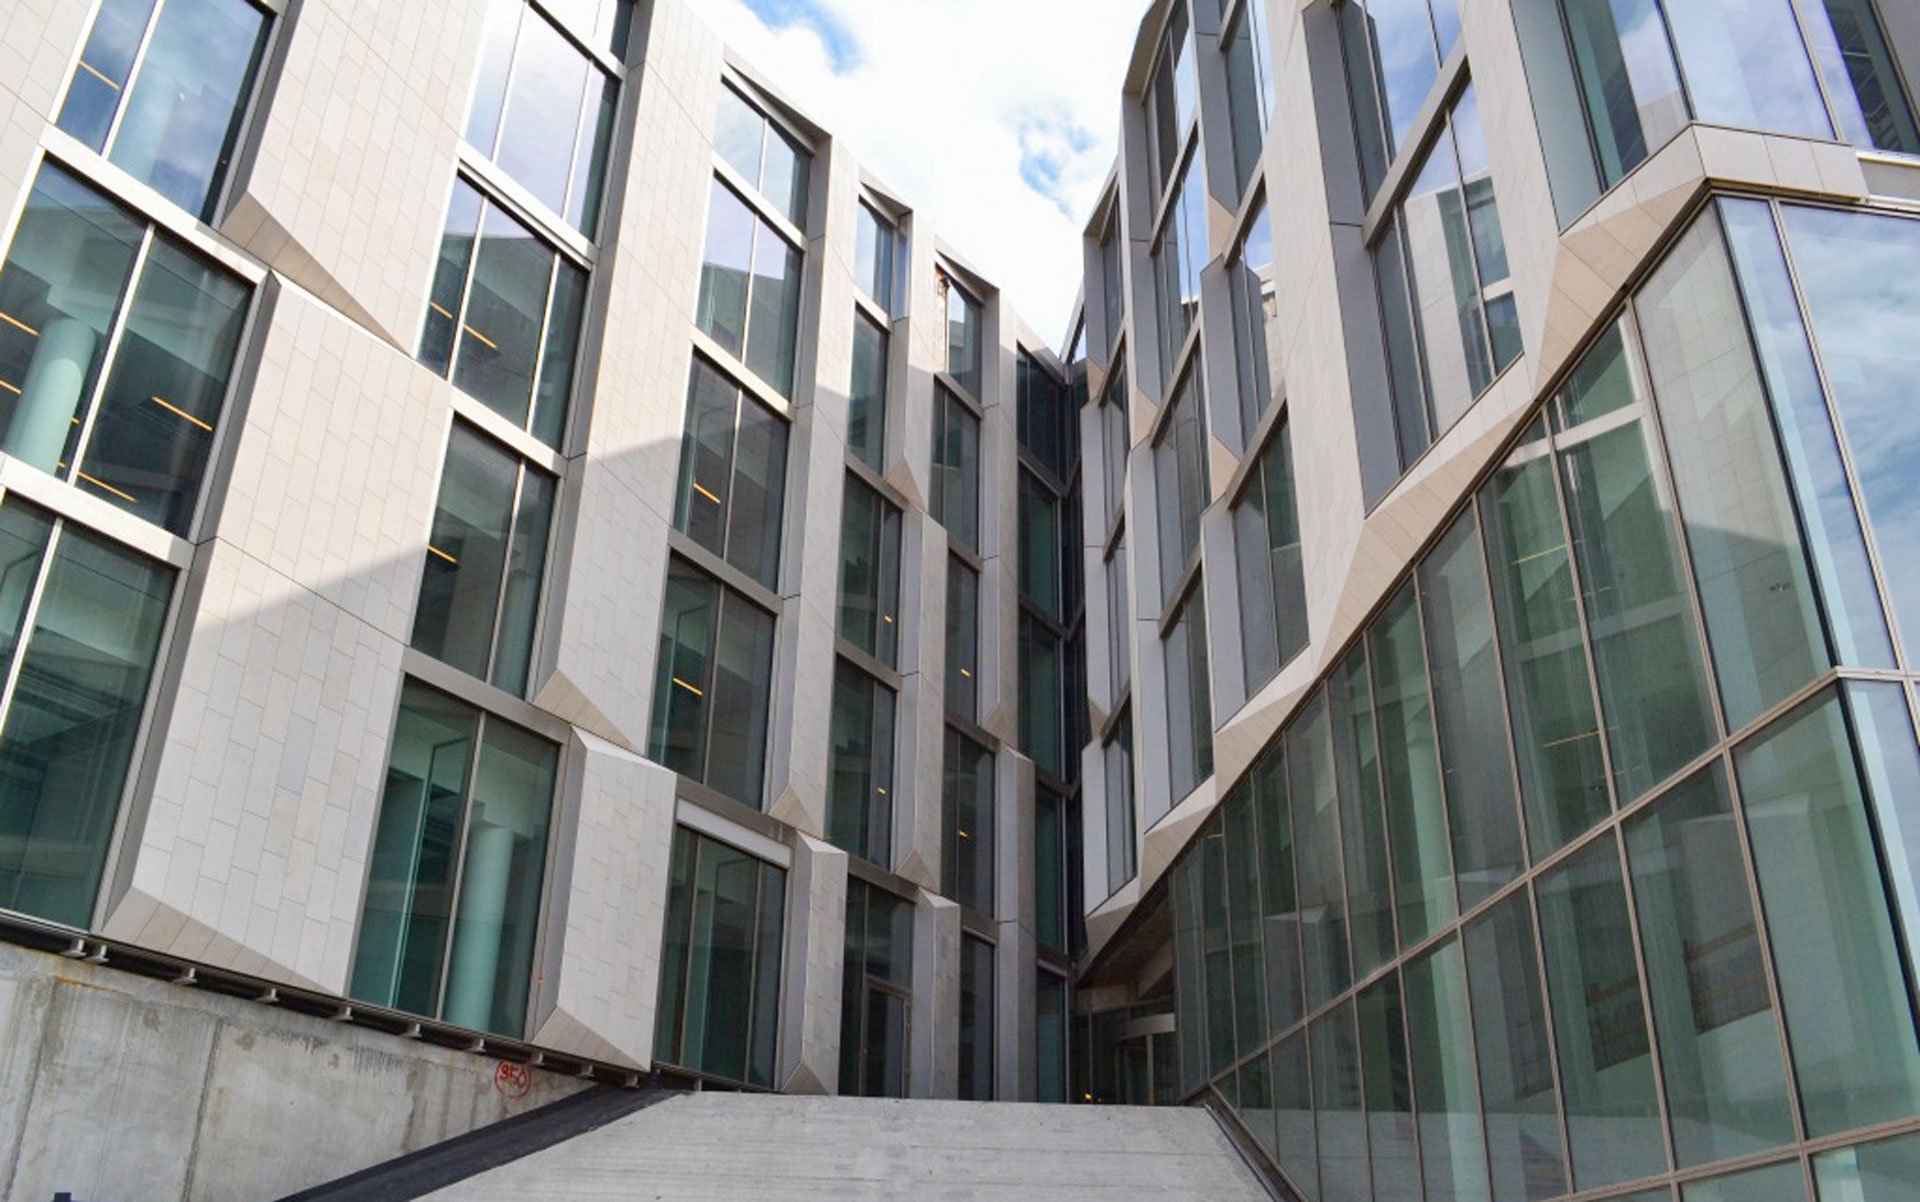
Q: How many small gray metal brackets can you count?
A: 10